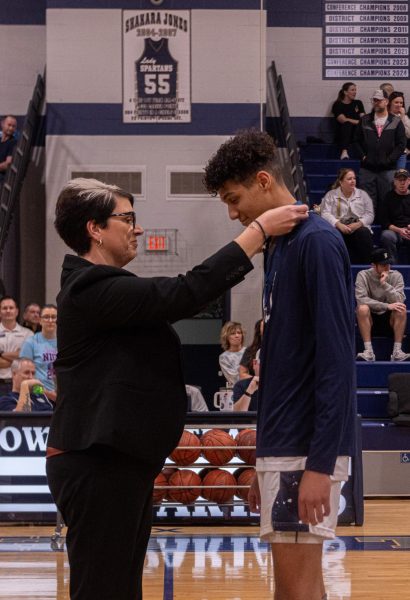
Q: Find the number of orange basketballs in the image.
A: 7